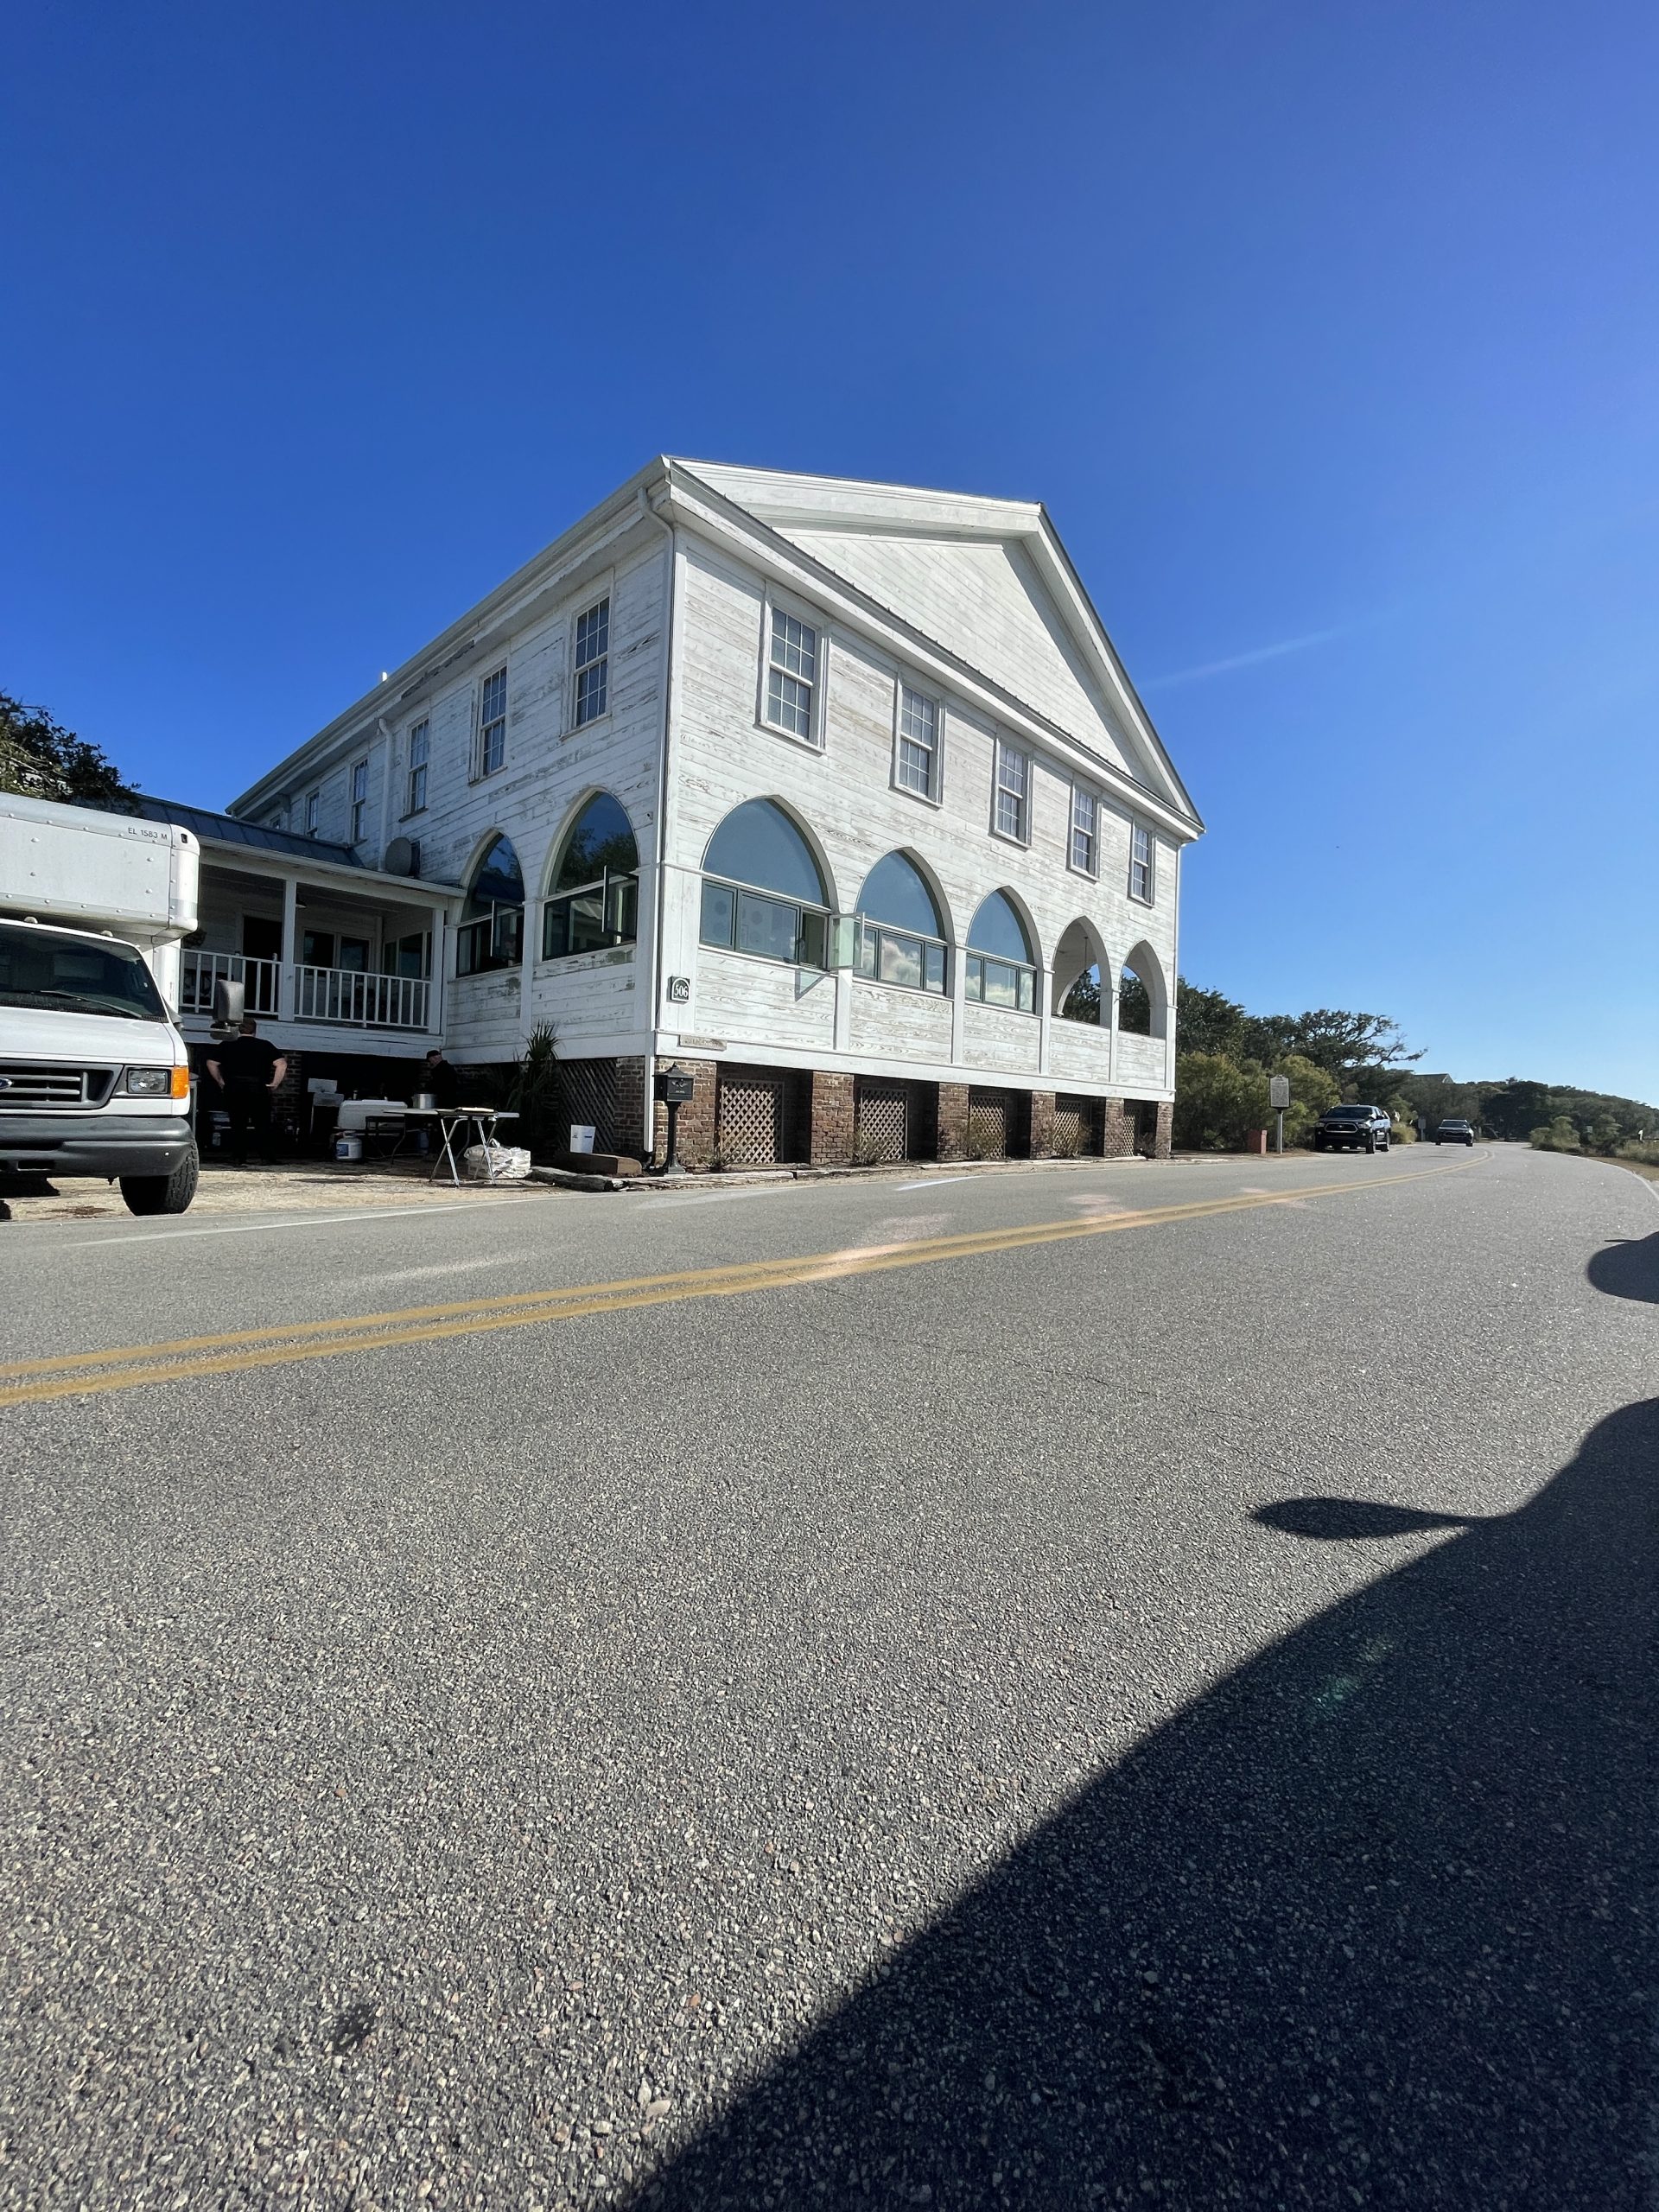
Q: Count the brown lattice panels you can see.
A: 5